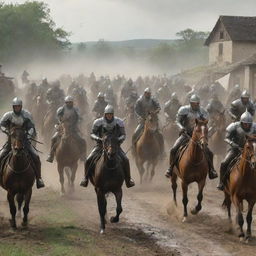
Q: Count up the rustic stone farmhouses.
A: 1